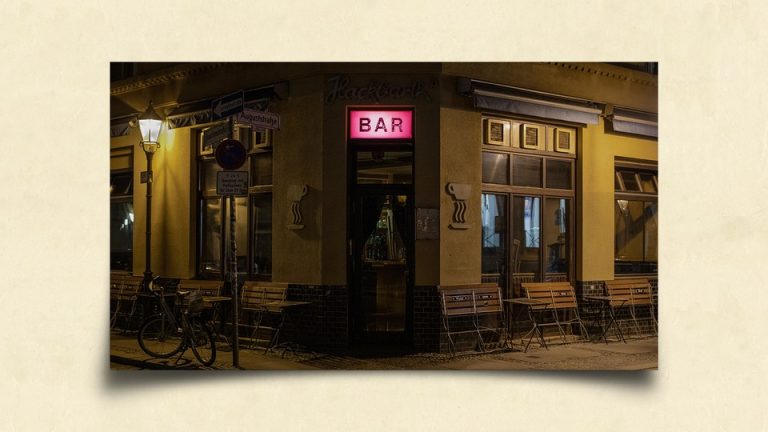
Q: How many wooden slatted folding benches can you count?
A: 6